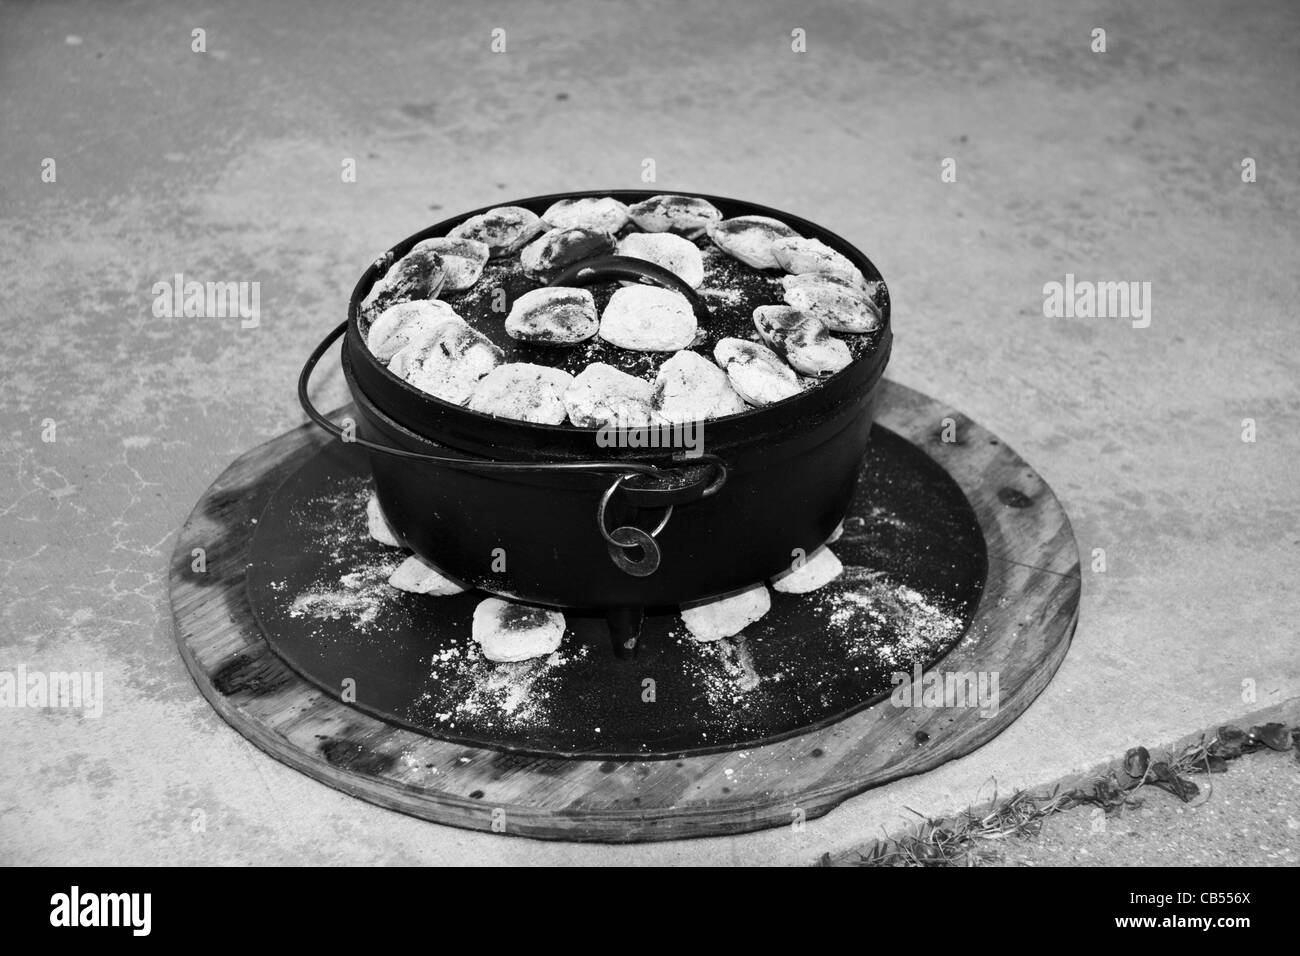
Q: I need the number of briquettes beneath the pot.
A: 6